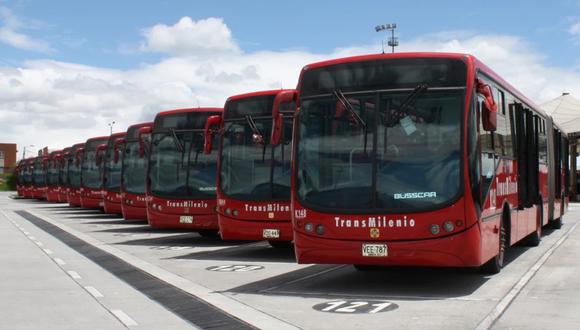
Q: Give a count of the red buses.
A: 12